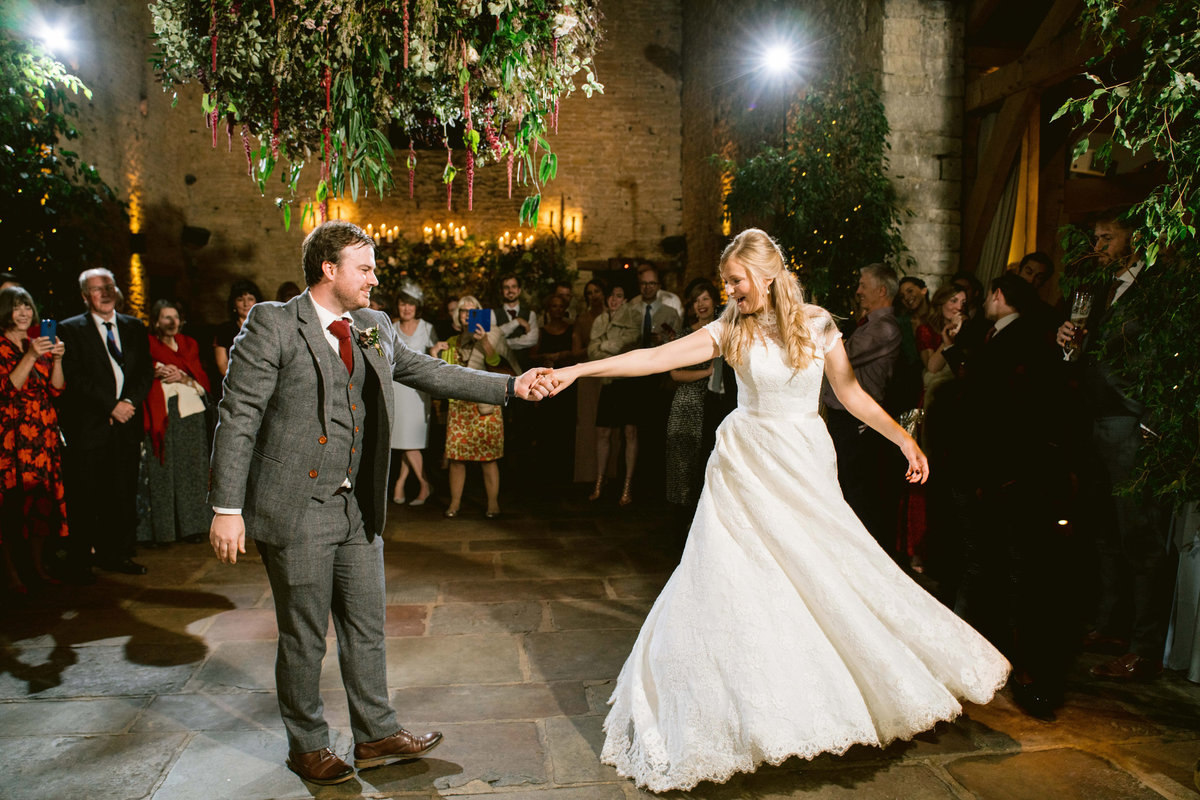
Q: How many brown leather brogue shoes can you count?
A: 2